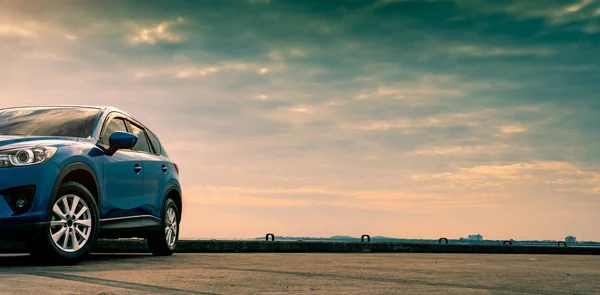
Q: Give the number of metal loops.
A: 5